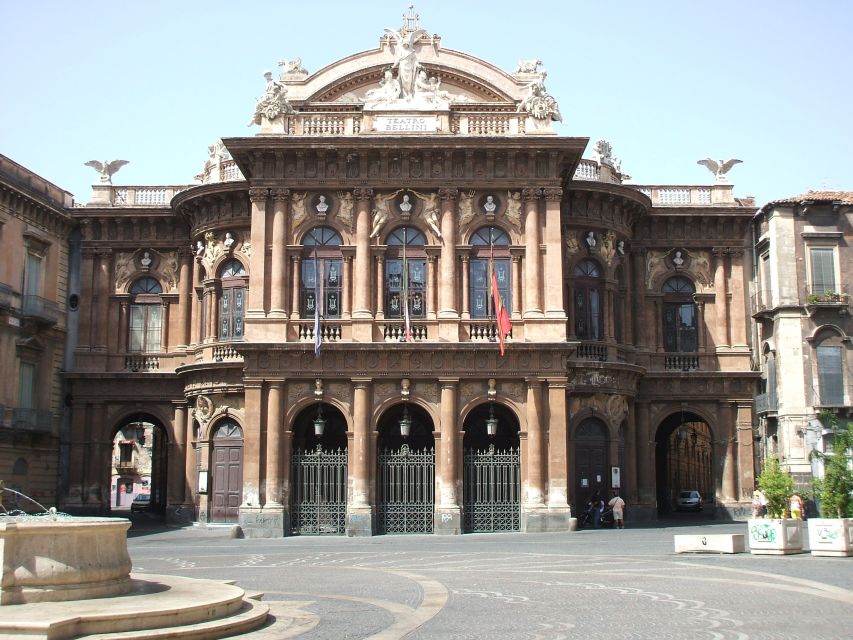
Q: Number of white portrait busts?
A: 9